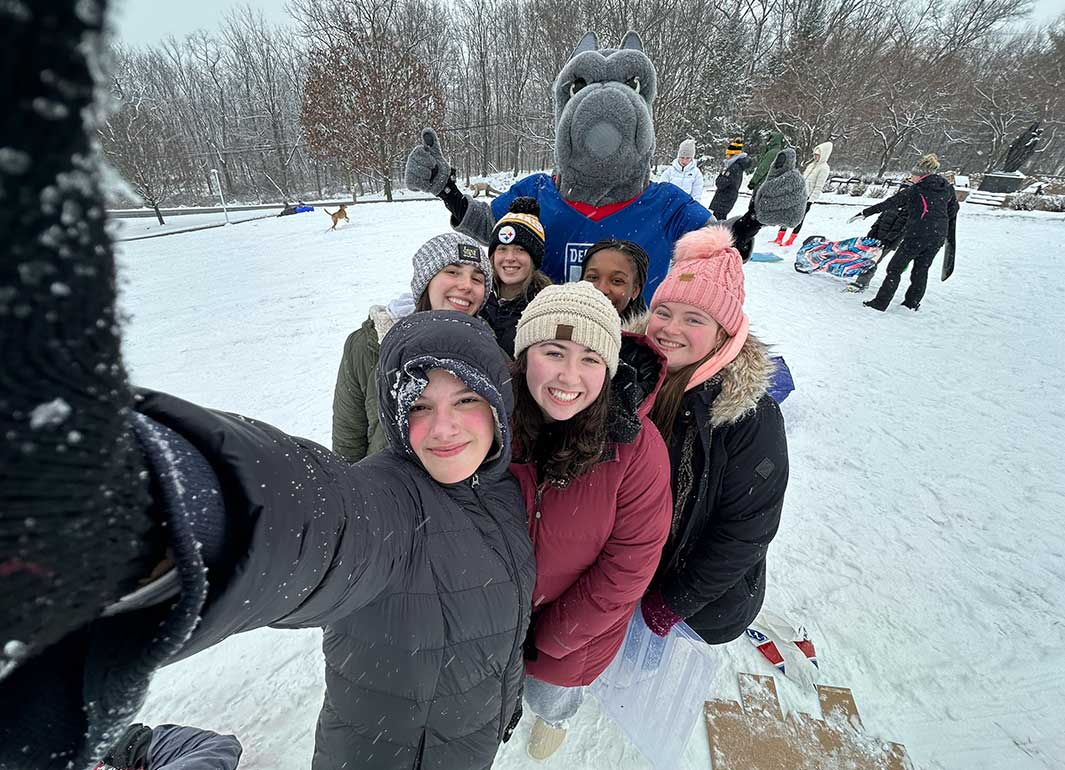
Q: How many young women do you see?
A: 6